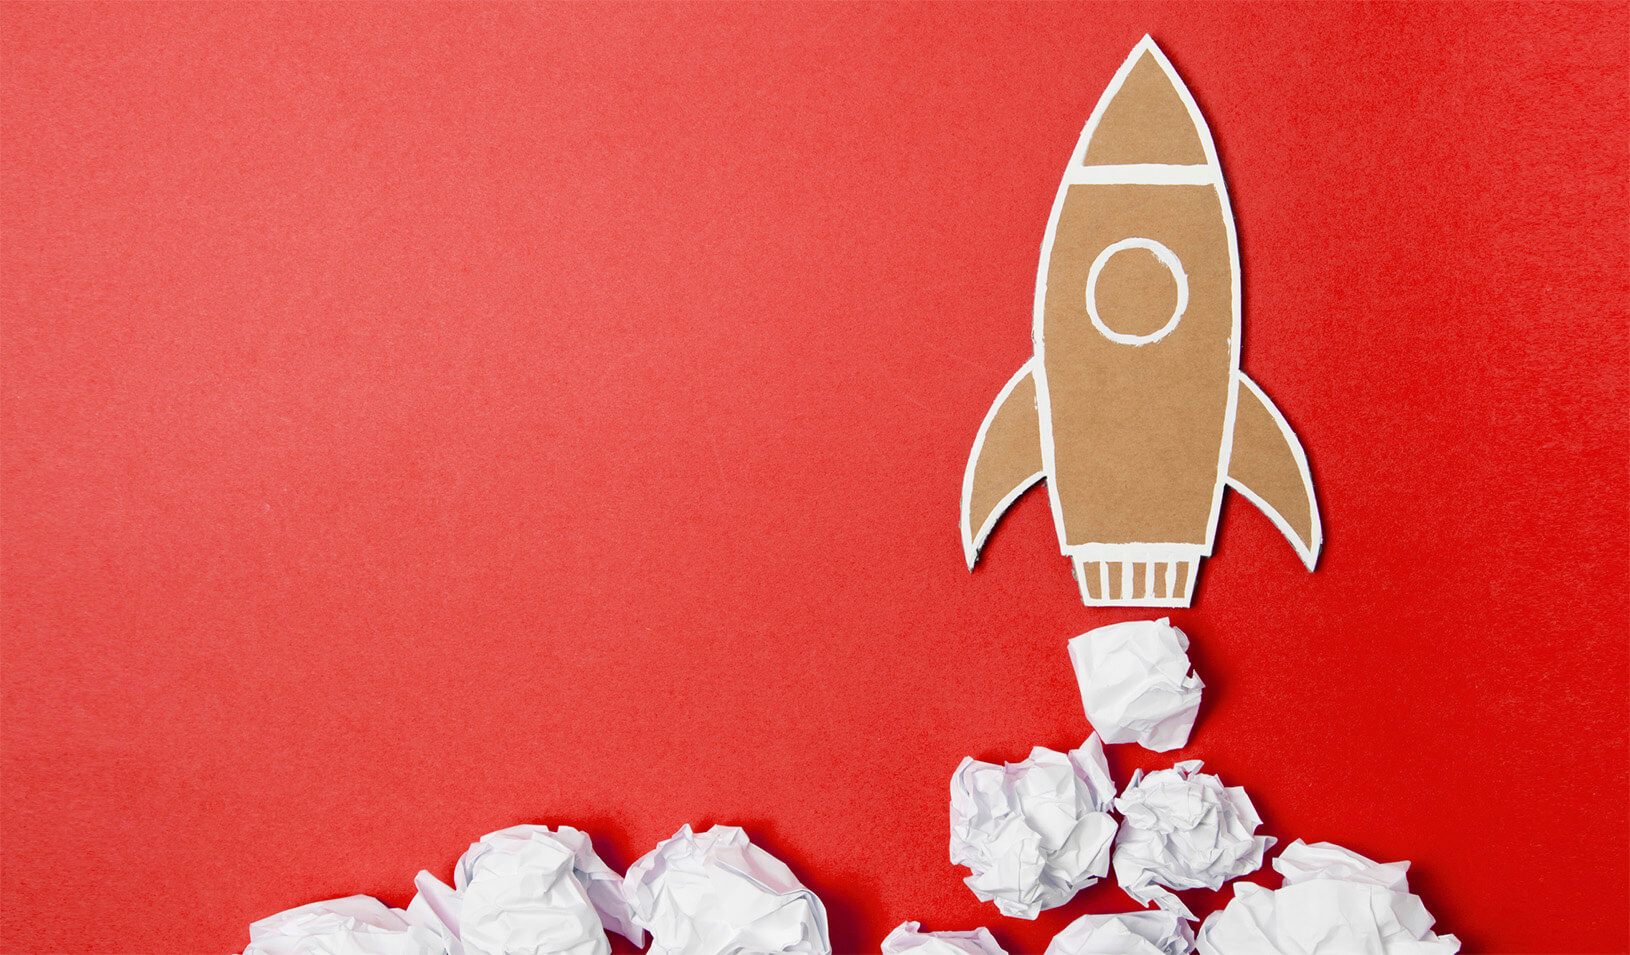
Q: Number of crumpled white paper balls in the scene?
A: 9